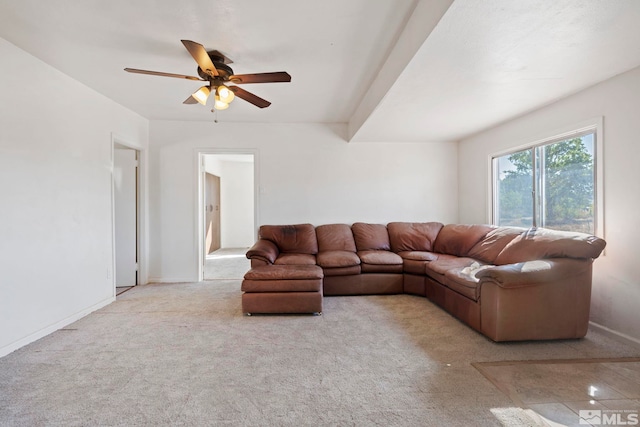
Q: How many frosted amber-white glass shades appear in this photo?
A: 3